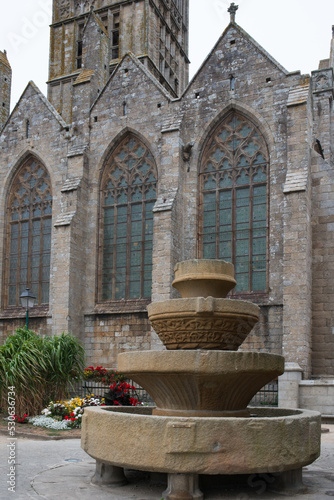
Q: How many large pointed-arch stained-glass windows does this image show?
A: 3